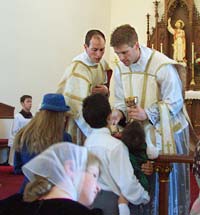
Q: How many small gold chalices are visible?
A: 1